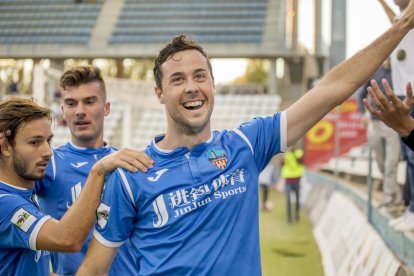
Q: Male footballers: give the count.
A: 3